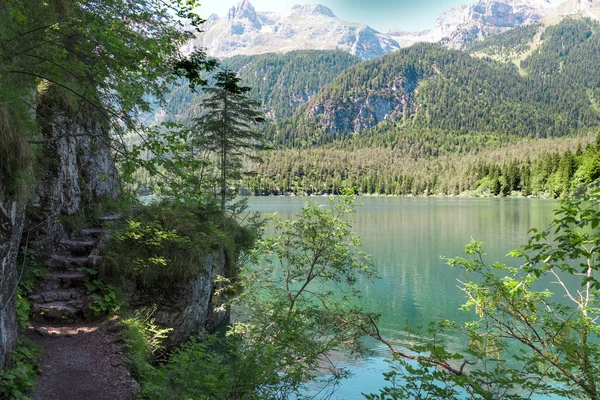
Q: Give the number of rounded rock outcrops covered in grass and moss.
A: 1